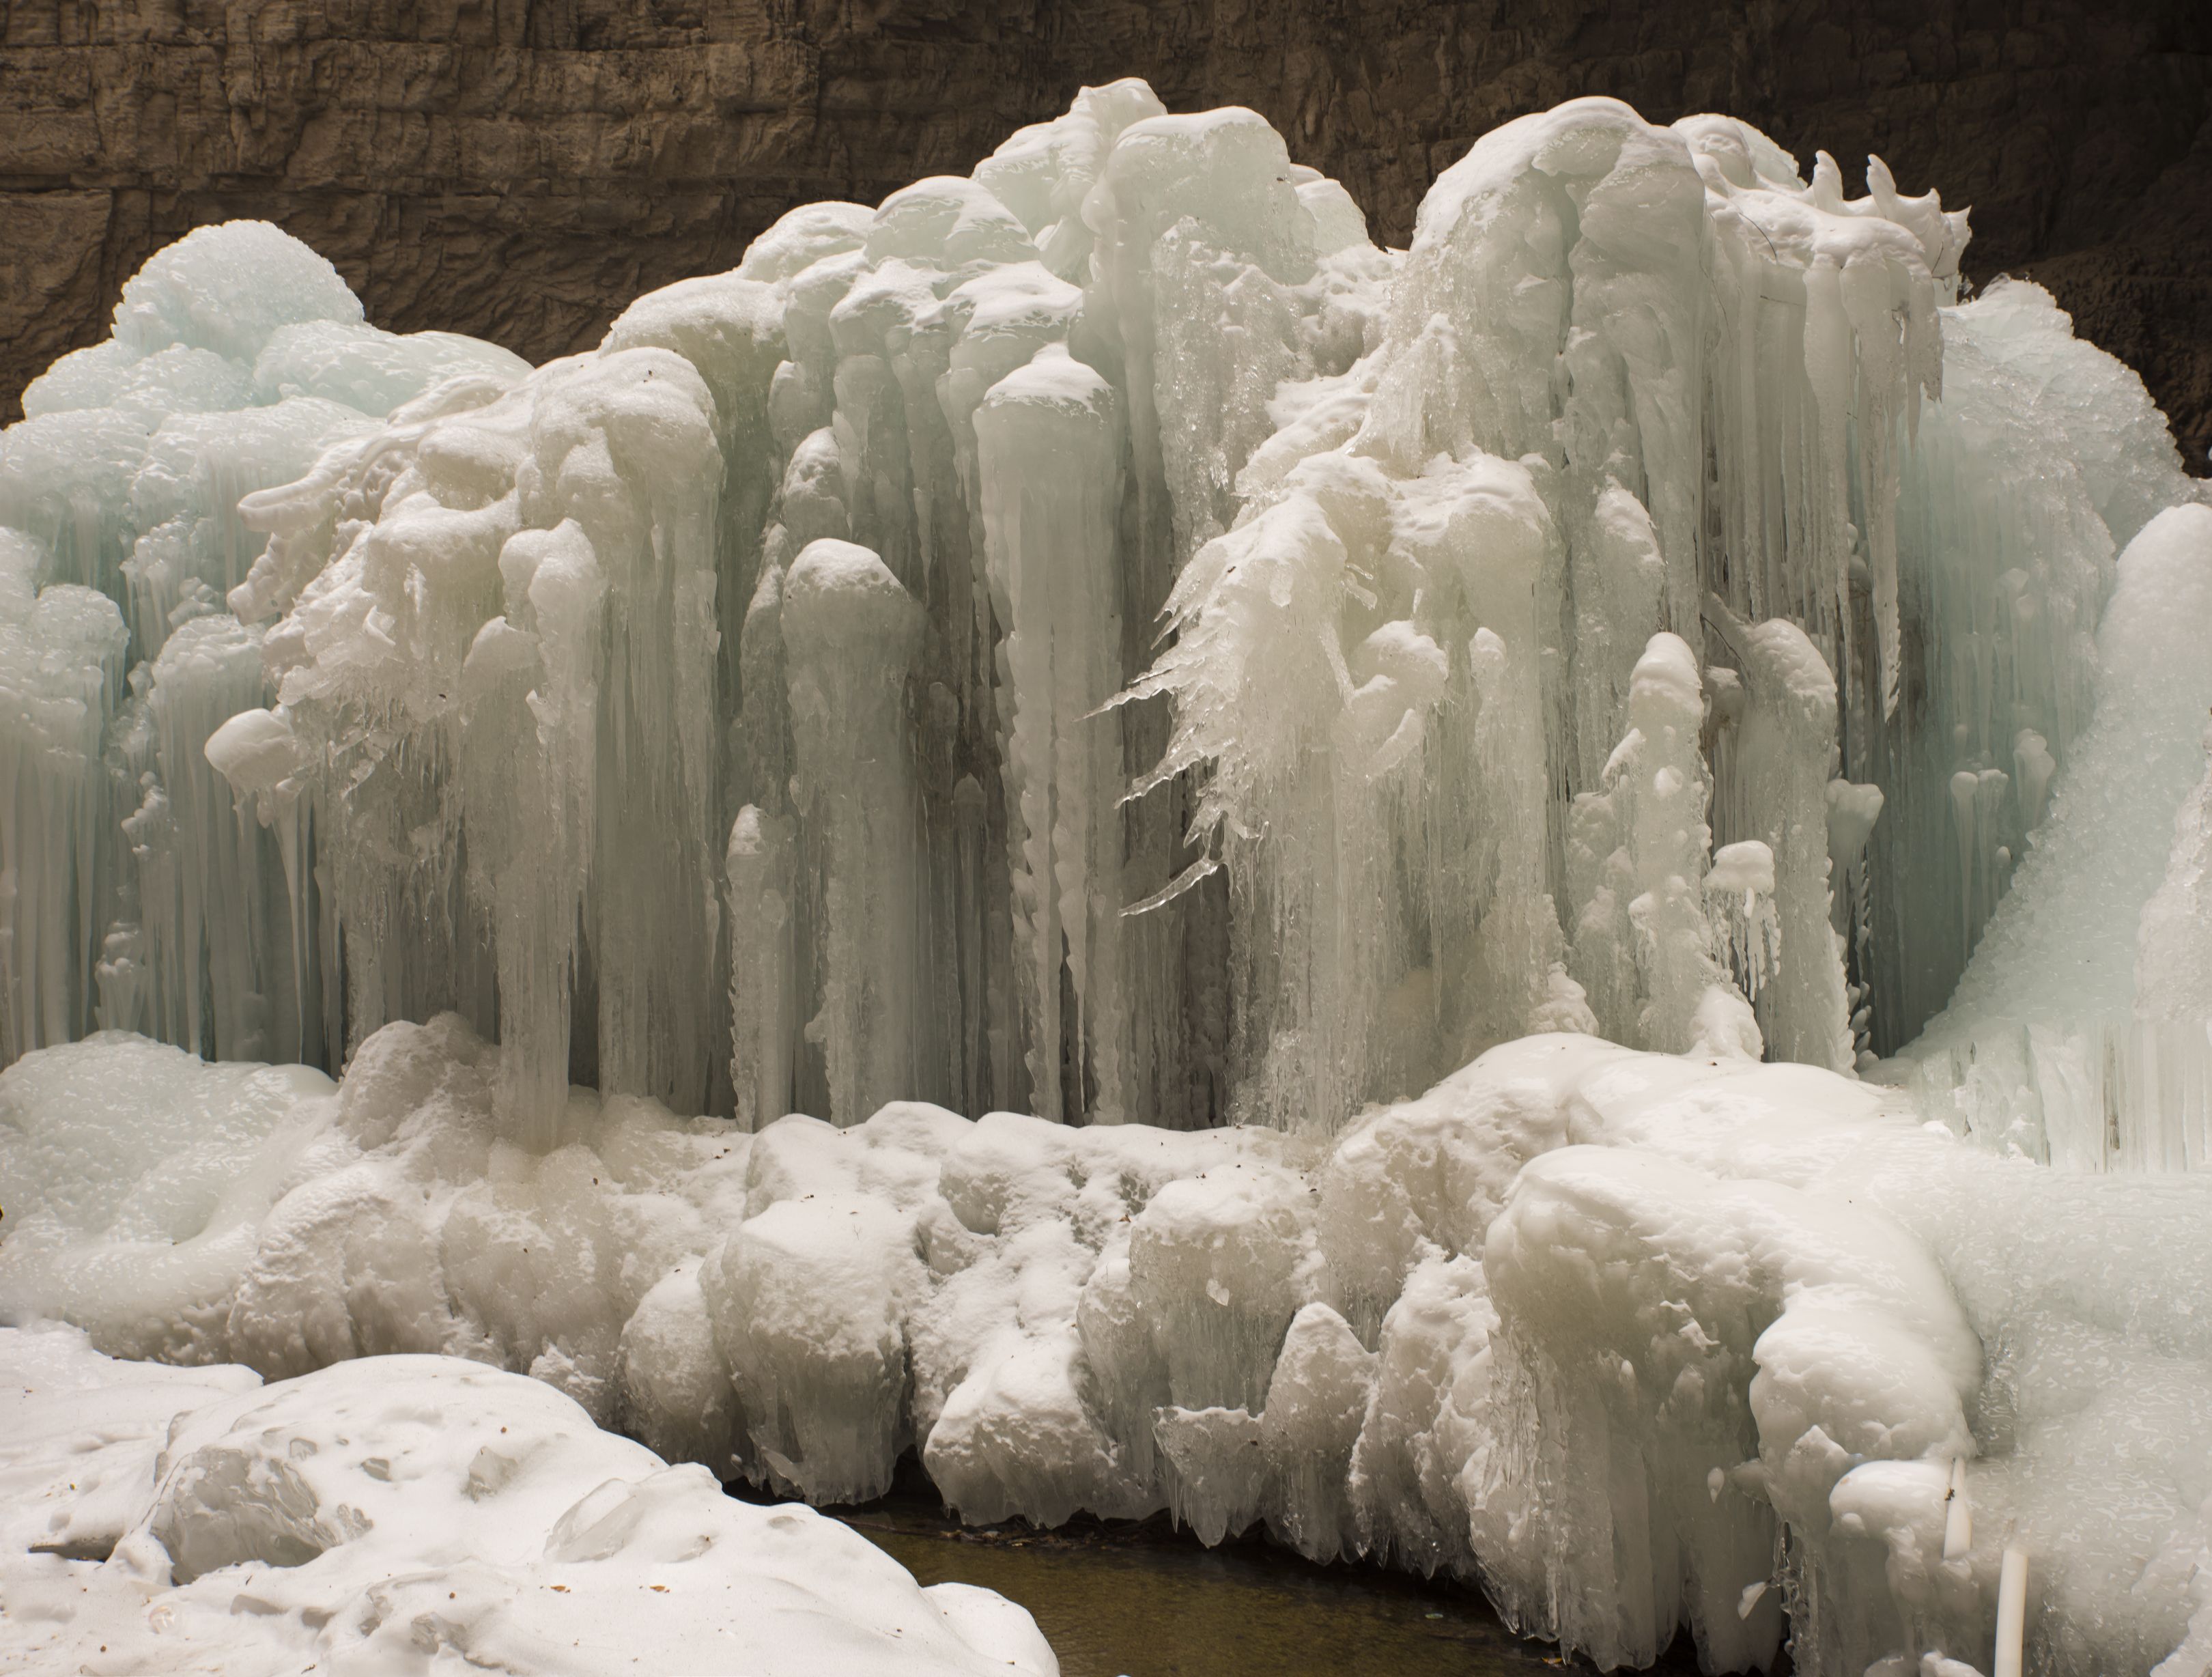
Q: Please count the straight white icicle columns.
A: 2